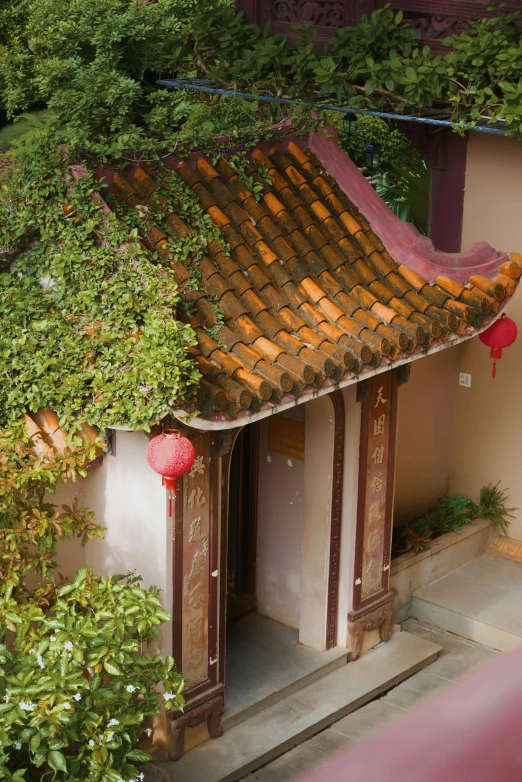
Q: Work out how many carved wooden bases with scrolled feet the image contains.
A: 2